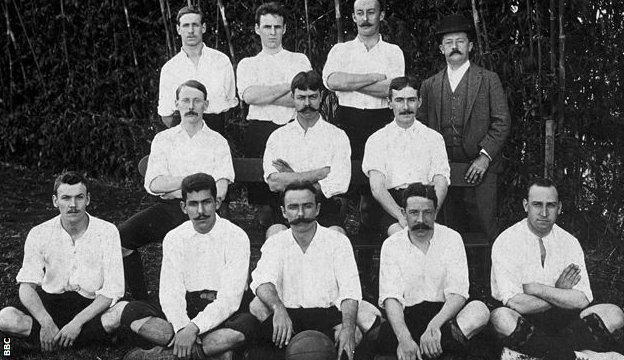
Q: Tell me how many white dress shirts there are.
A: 12